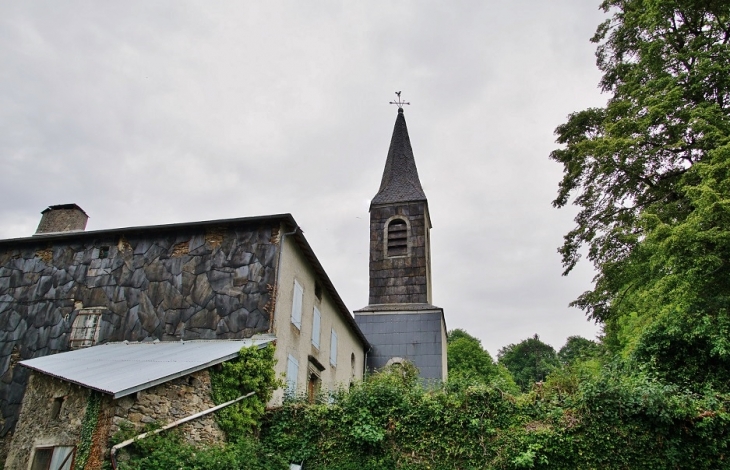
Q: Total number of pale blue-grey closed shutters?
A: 4